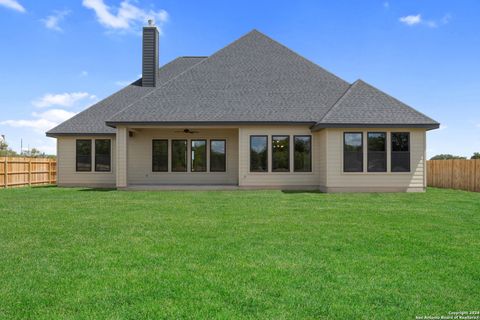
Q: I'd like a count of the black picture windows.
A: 12